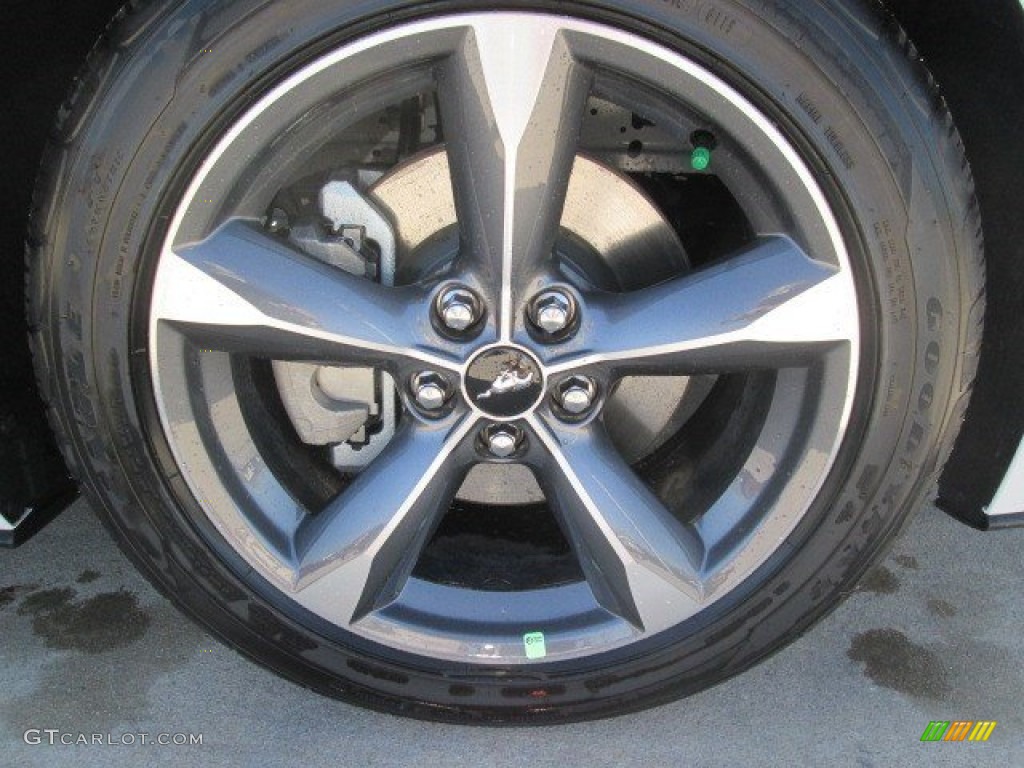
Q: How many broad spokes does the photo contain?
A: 5